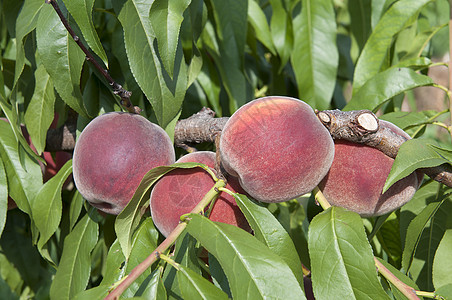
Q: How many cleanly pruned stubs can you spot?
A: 2